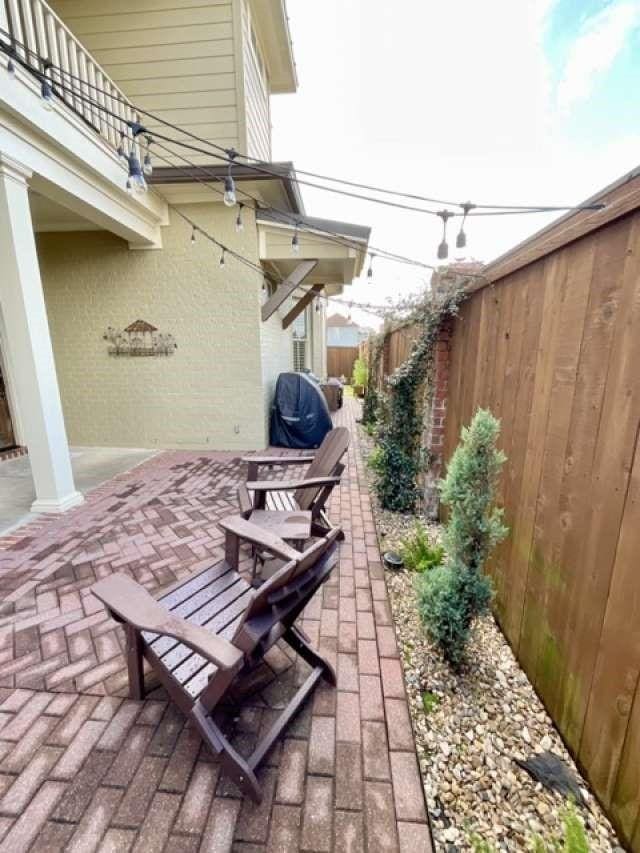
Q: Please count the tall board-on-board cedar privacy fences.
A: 1